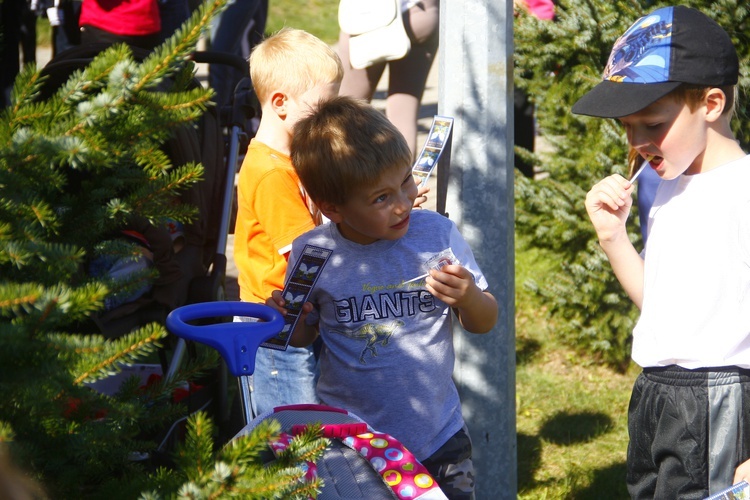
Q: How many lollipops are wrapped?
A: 1